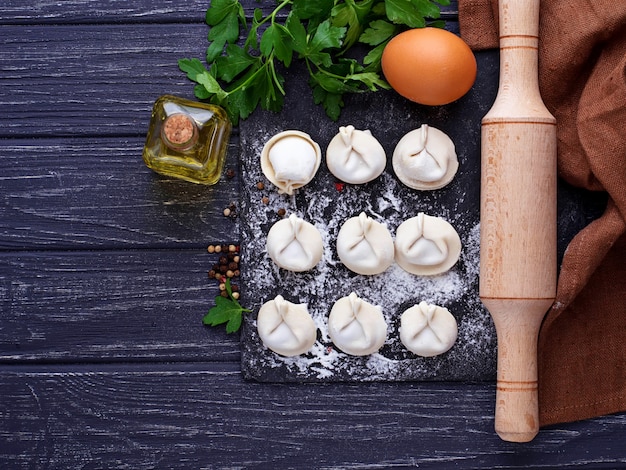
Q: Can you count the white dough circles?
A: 9